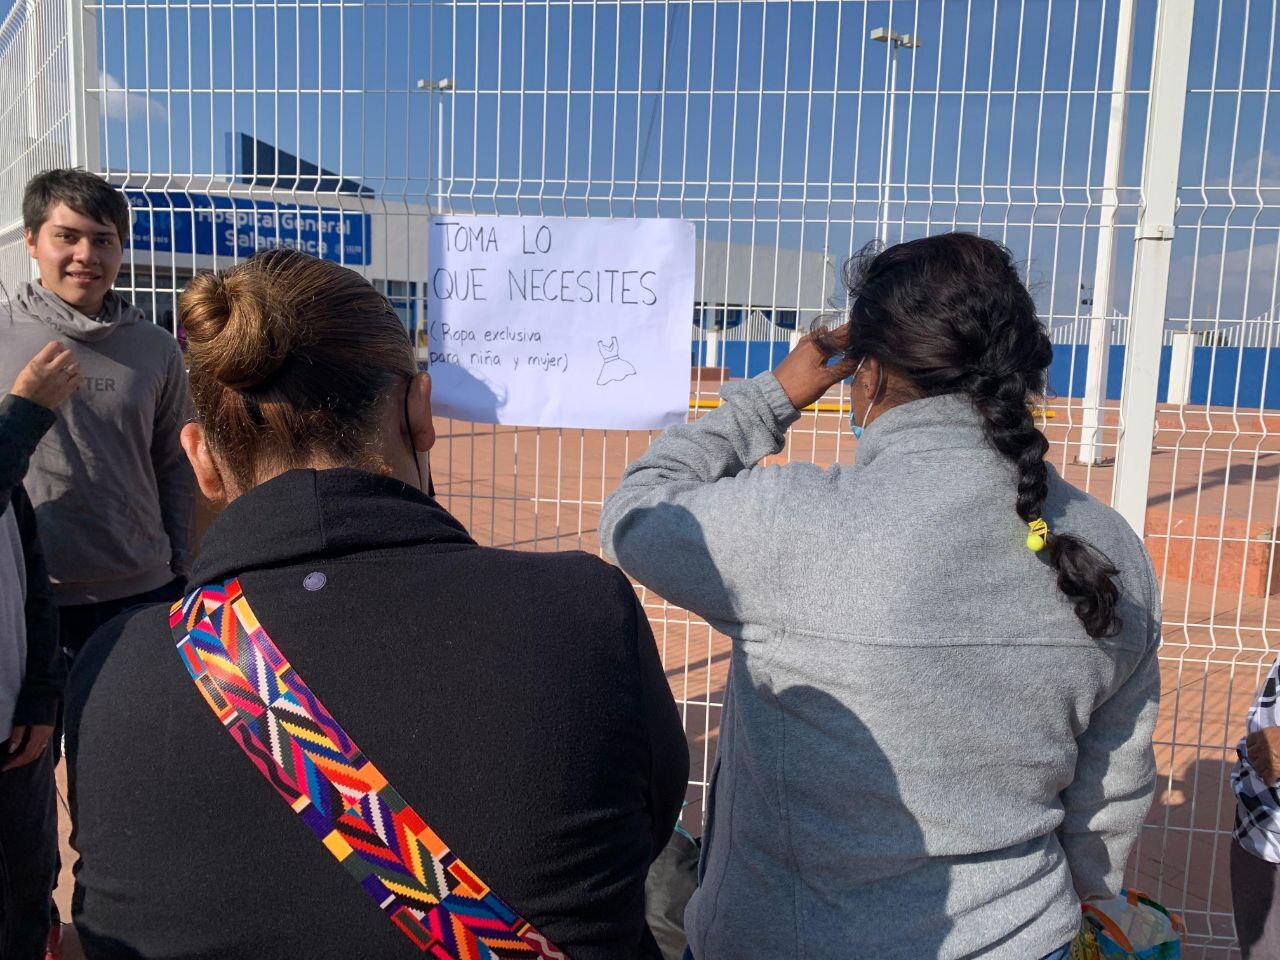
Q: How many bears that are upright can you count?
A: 0